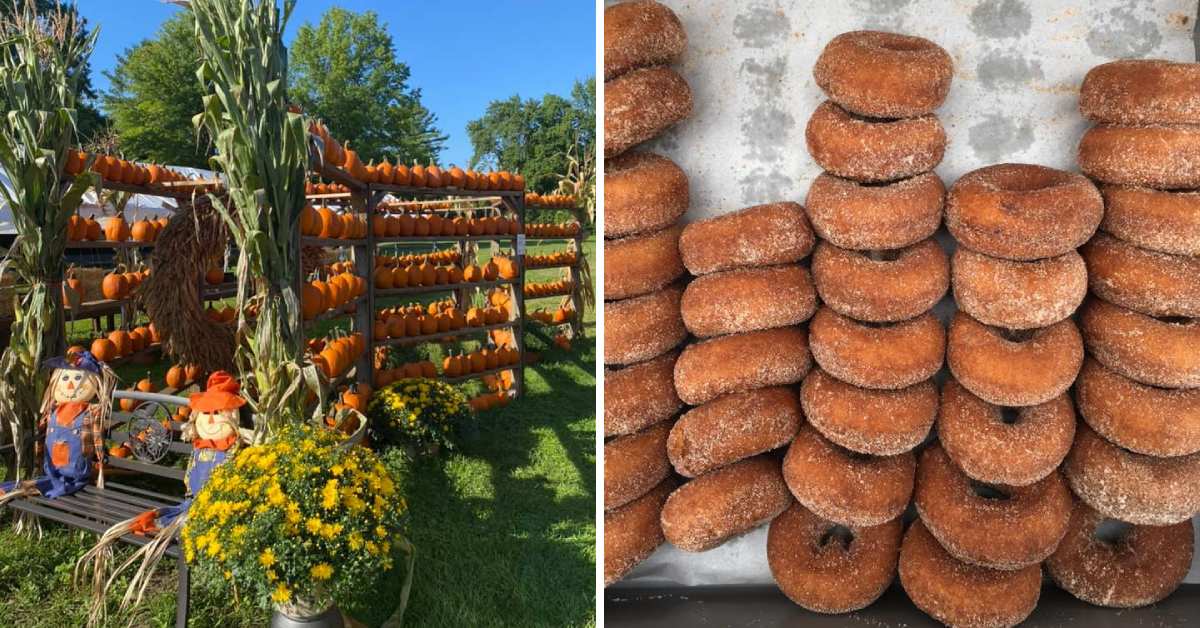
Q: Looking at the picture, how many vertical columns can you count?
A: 5